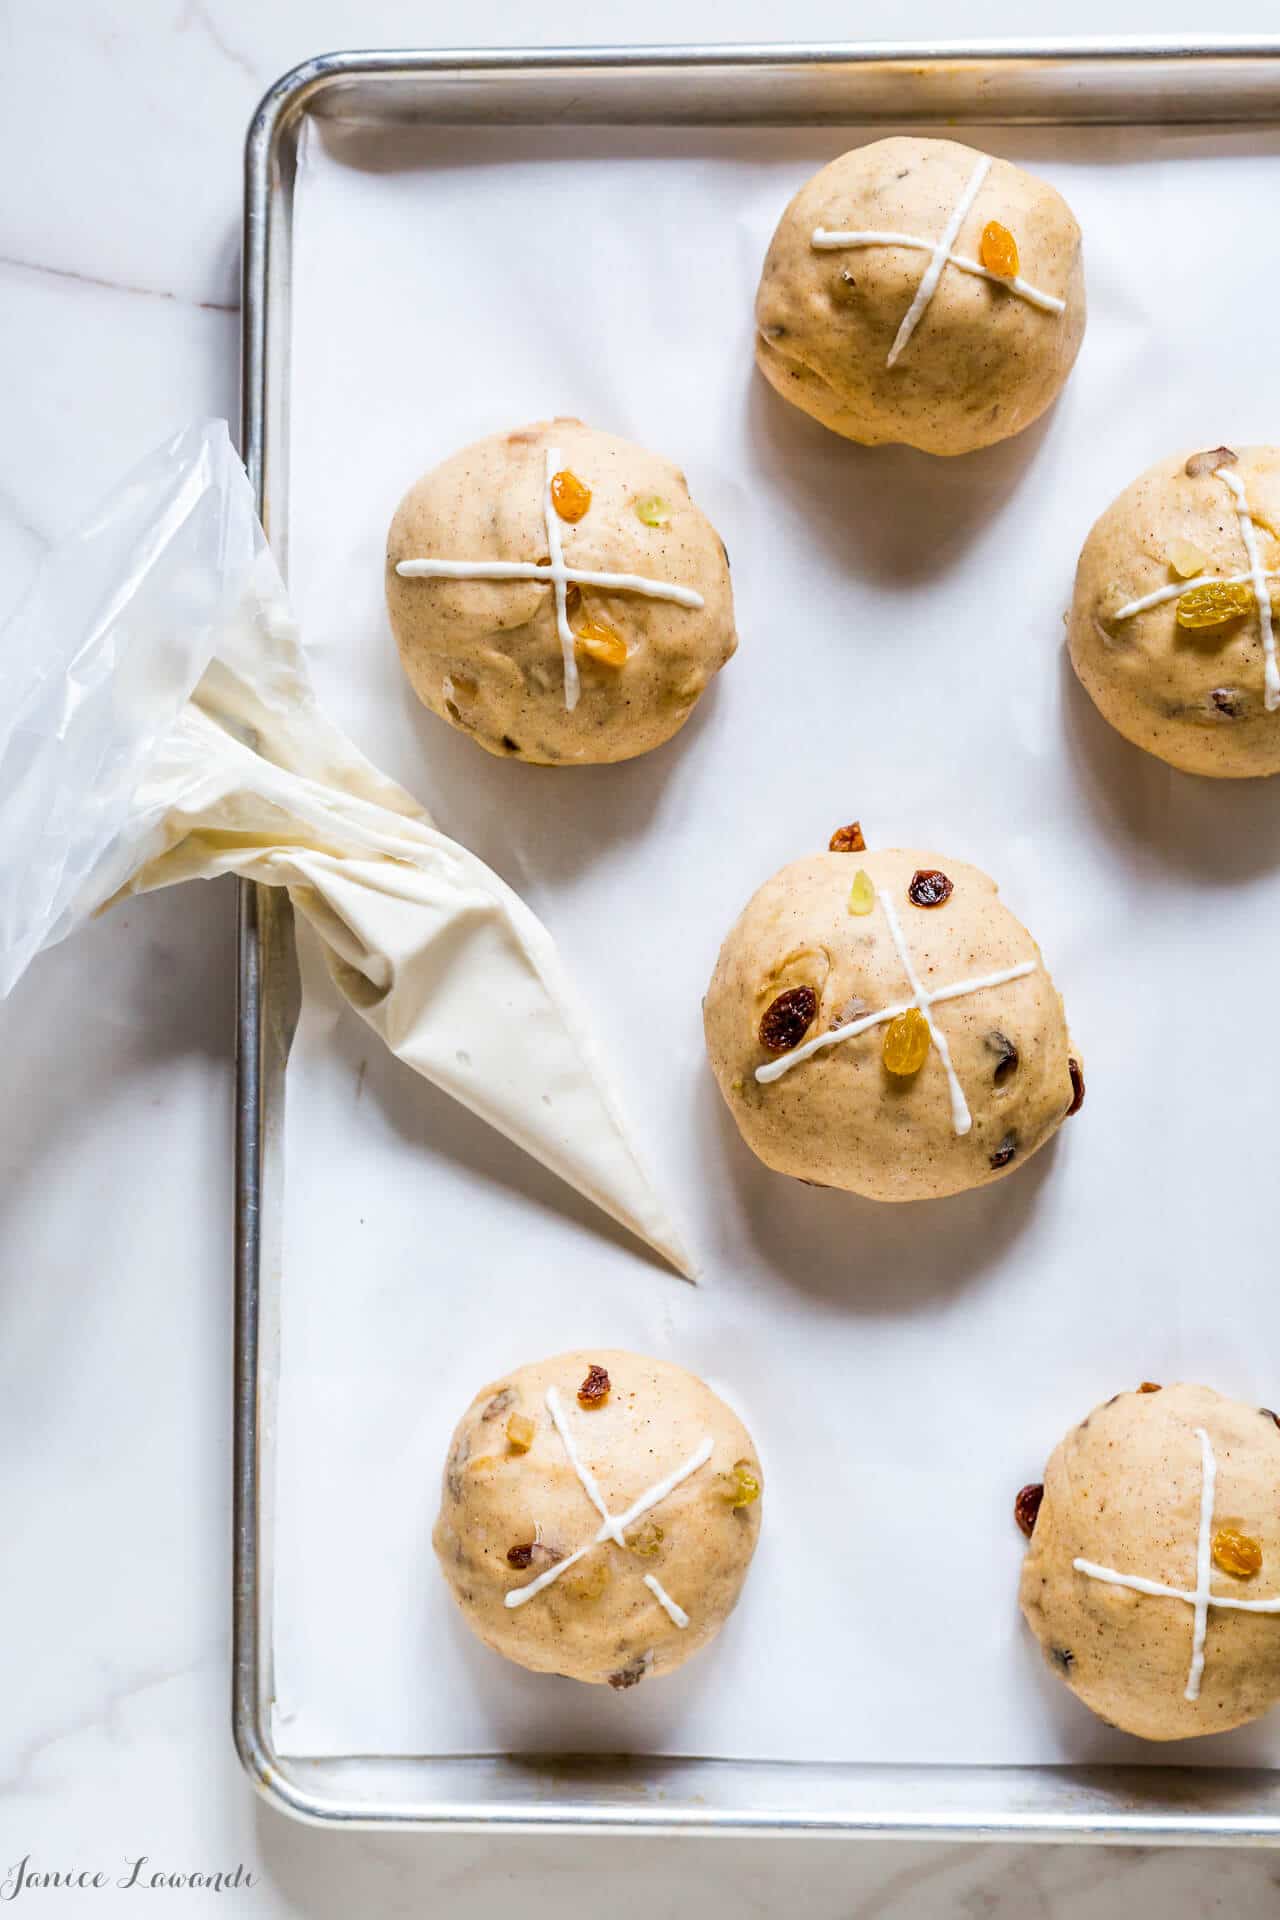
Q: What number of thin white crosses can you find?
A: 6